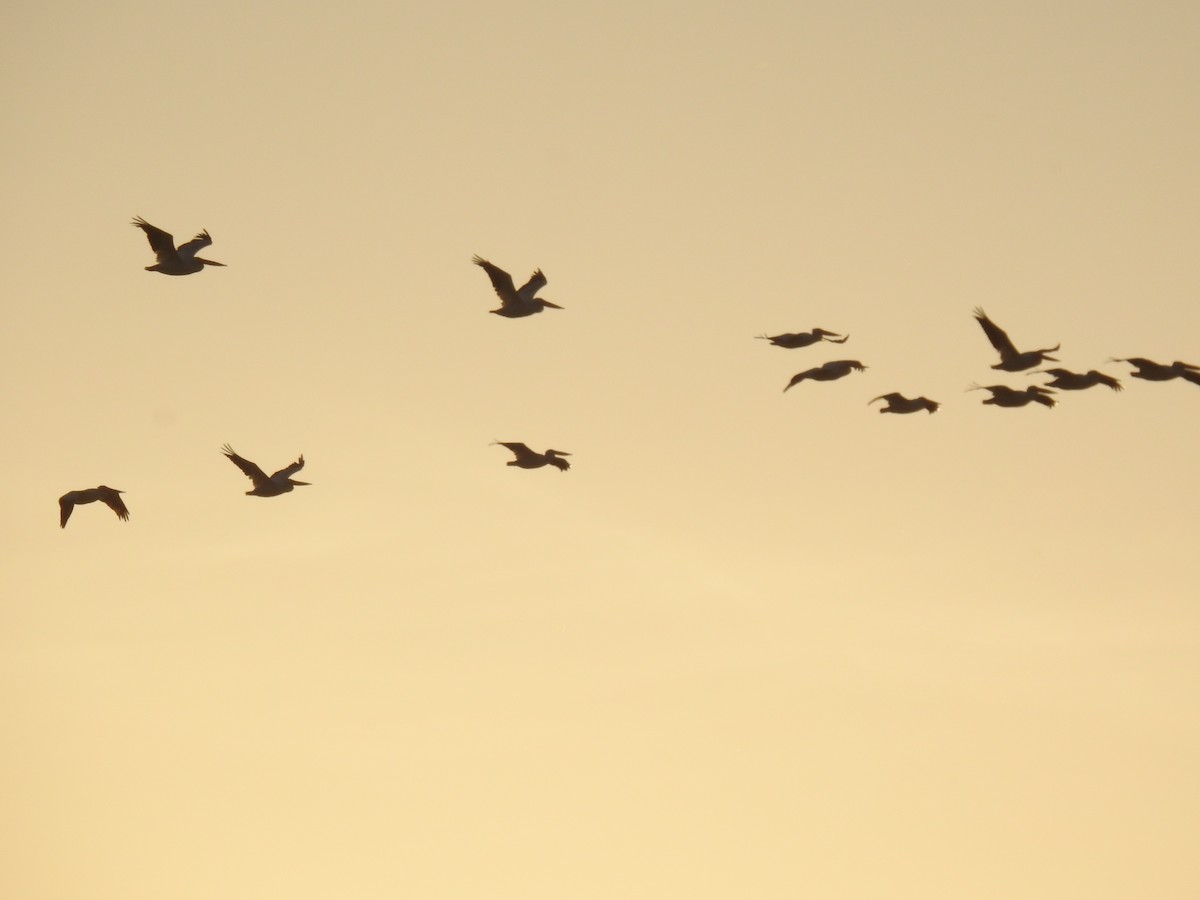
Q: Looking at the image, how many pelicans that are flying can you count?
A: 12